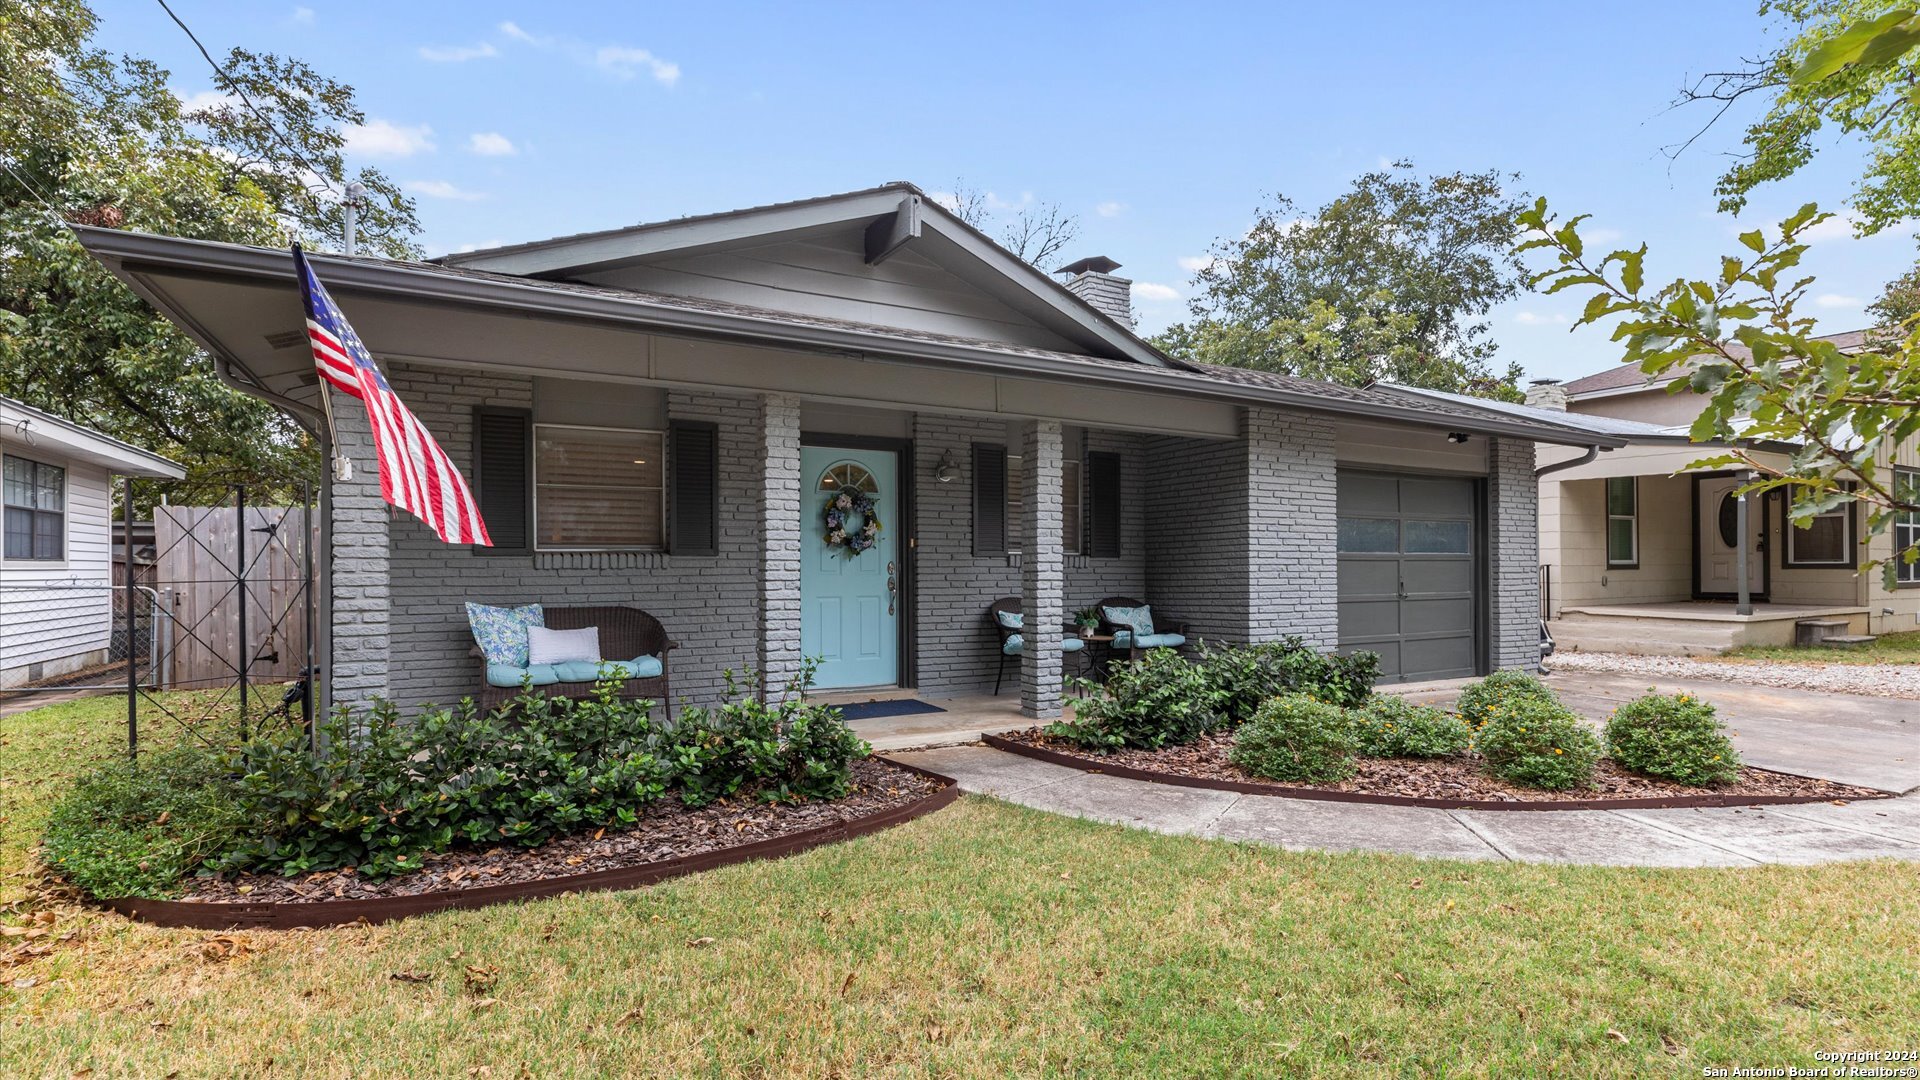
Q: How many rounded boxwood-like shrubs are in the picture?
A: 5